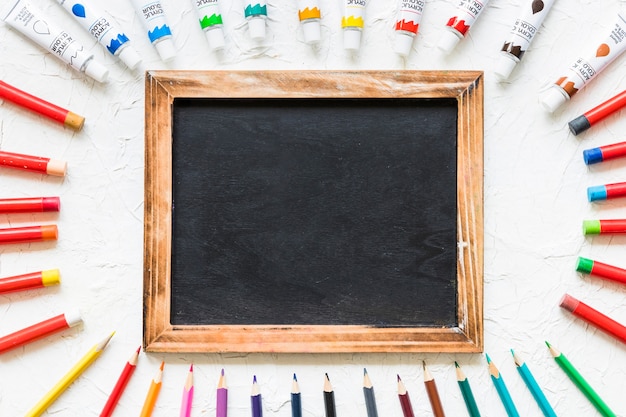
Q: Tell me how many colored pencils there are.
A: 15